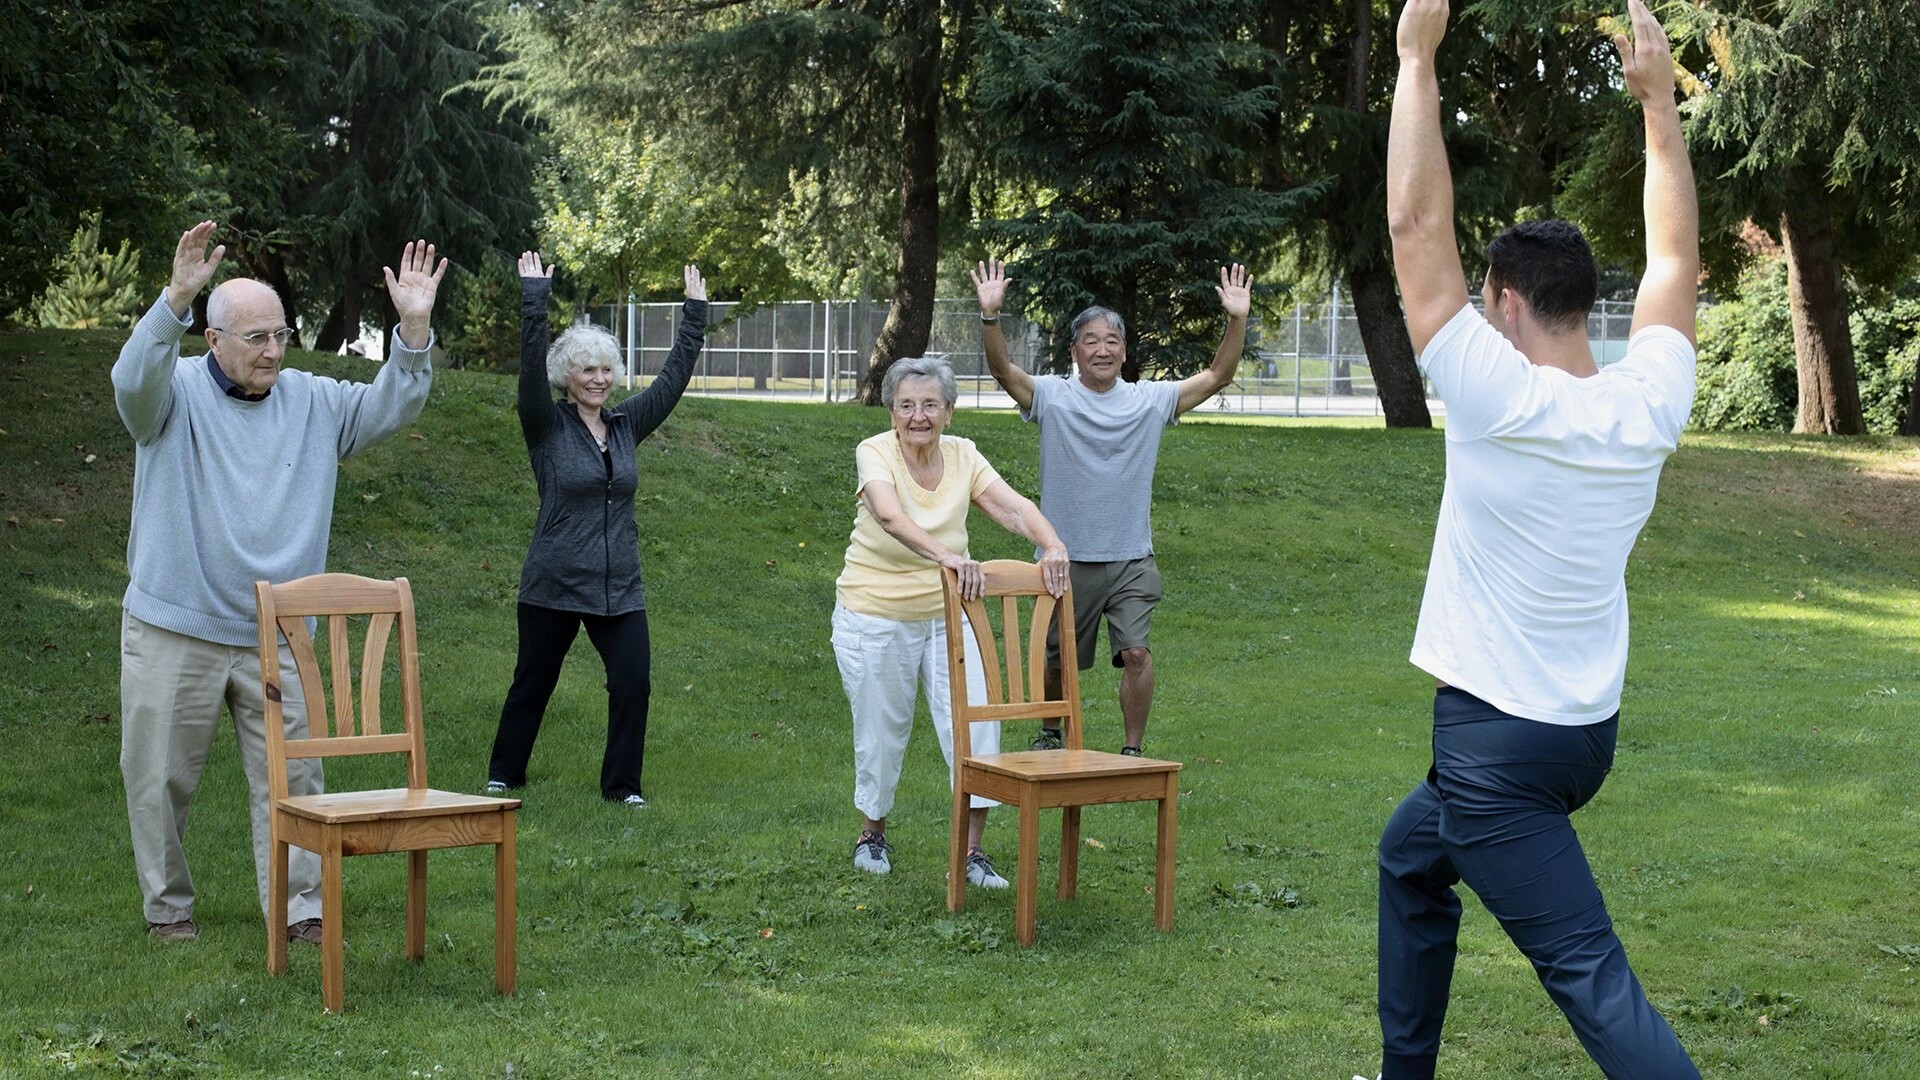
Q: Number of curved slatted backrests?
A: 2